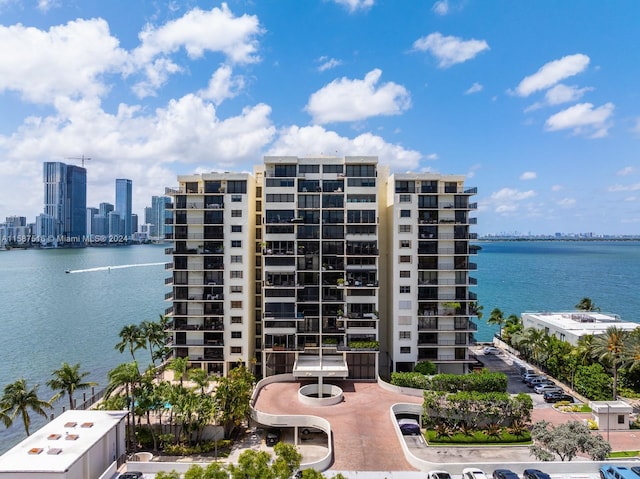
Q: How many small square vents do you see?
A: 6